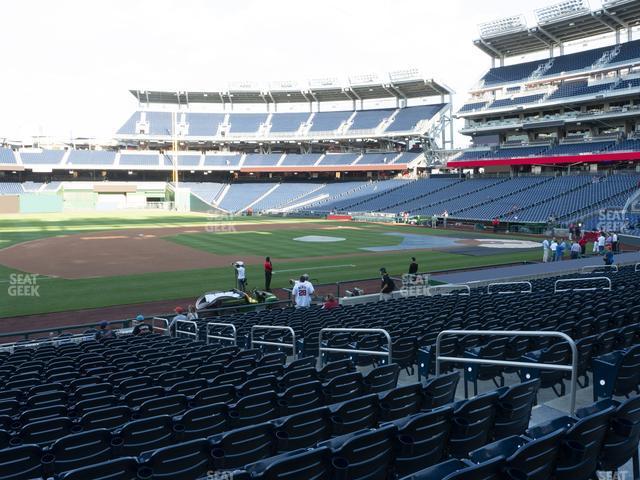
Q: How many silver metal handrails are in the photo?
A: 11